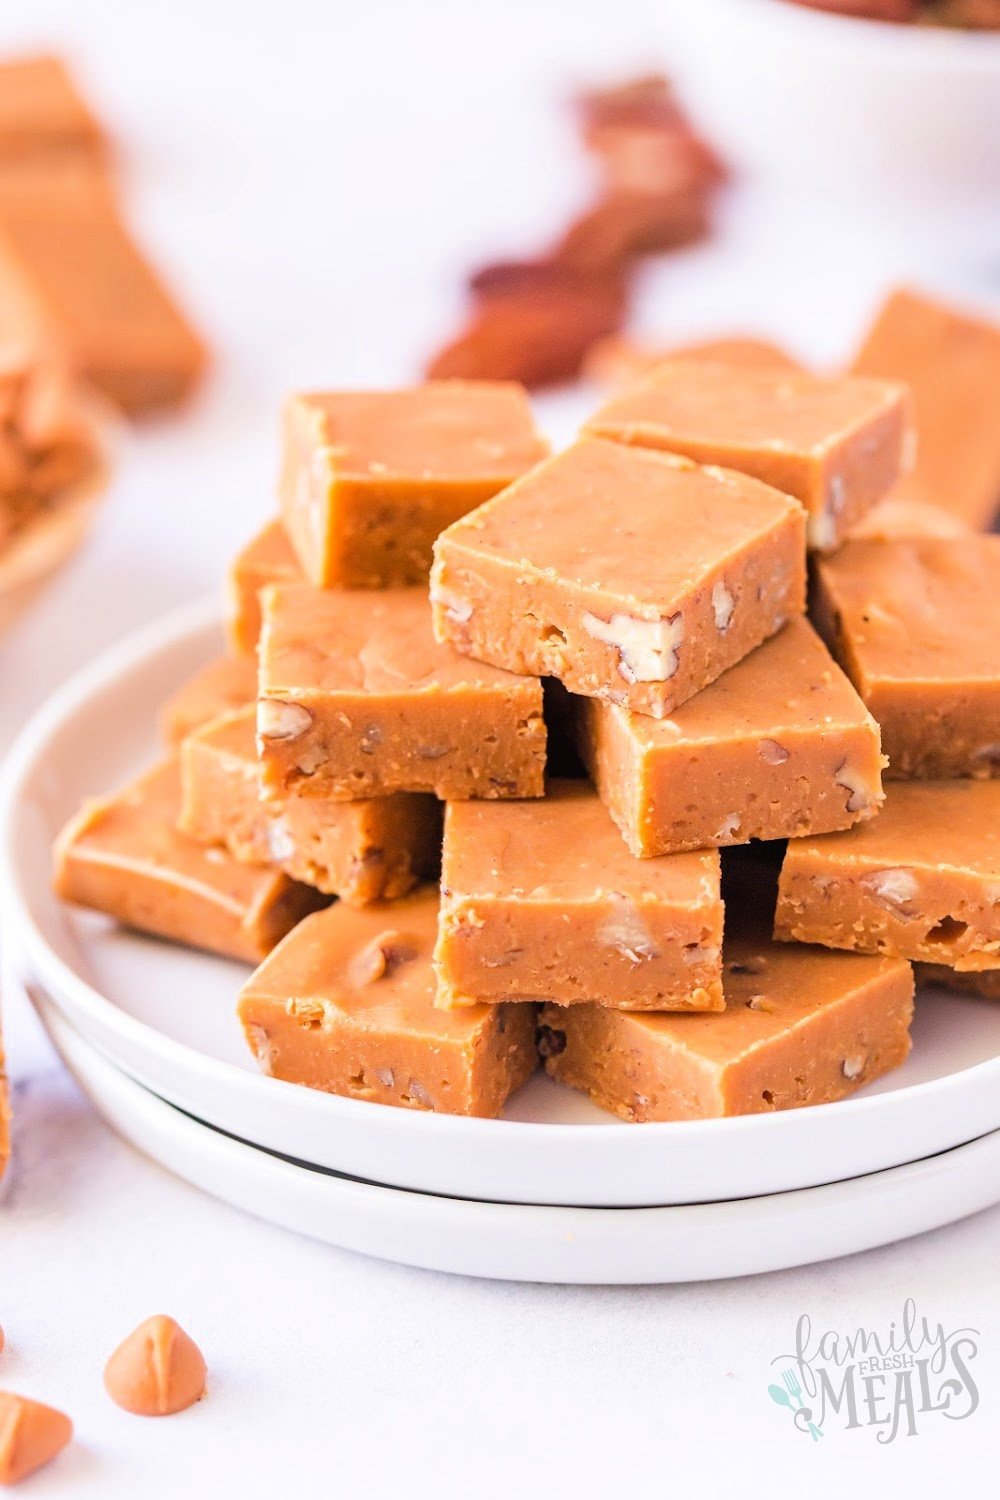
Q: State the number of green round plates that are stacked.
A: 0